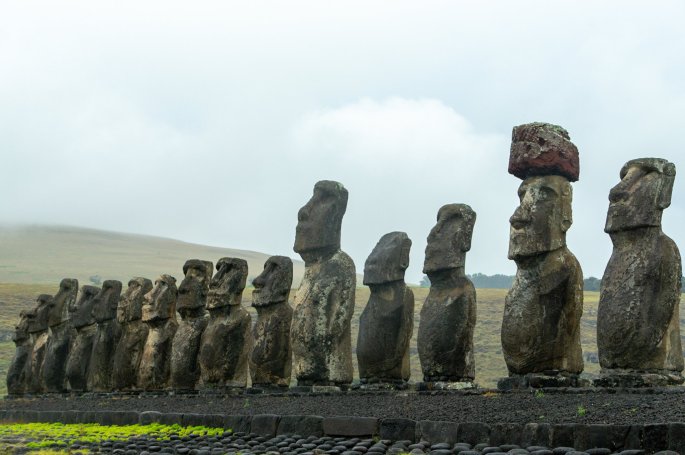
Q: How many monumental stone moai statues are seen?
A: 15